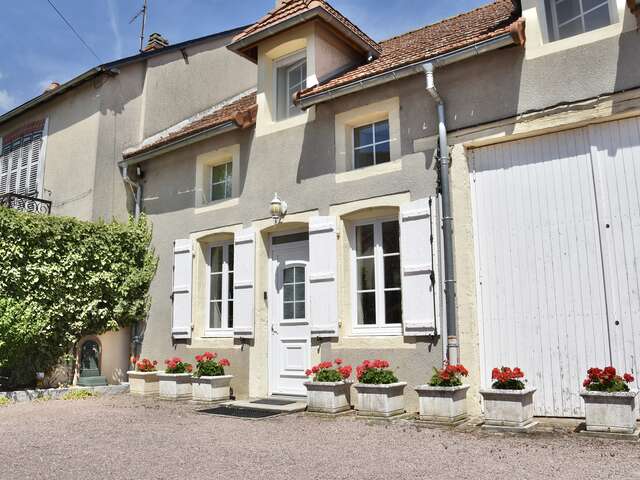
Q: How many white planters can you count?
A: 8